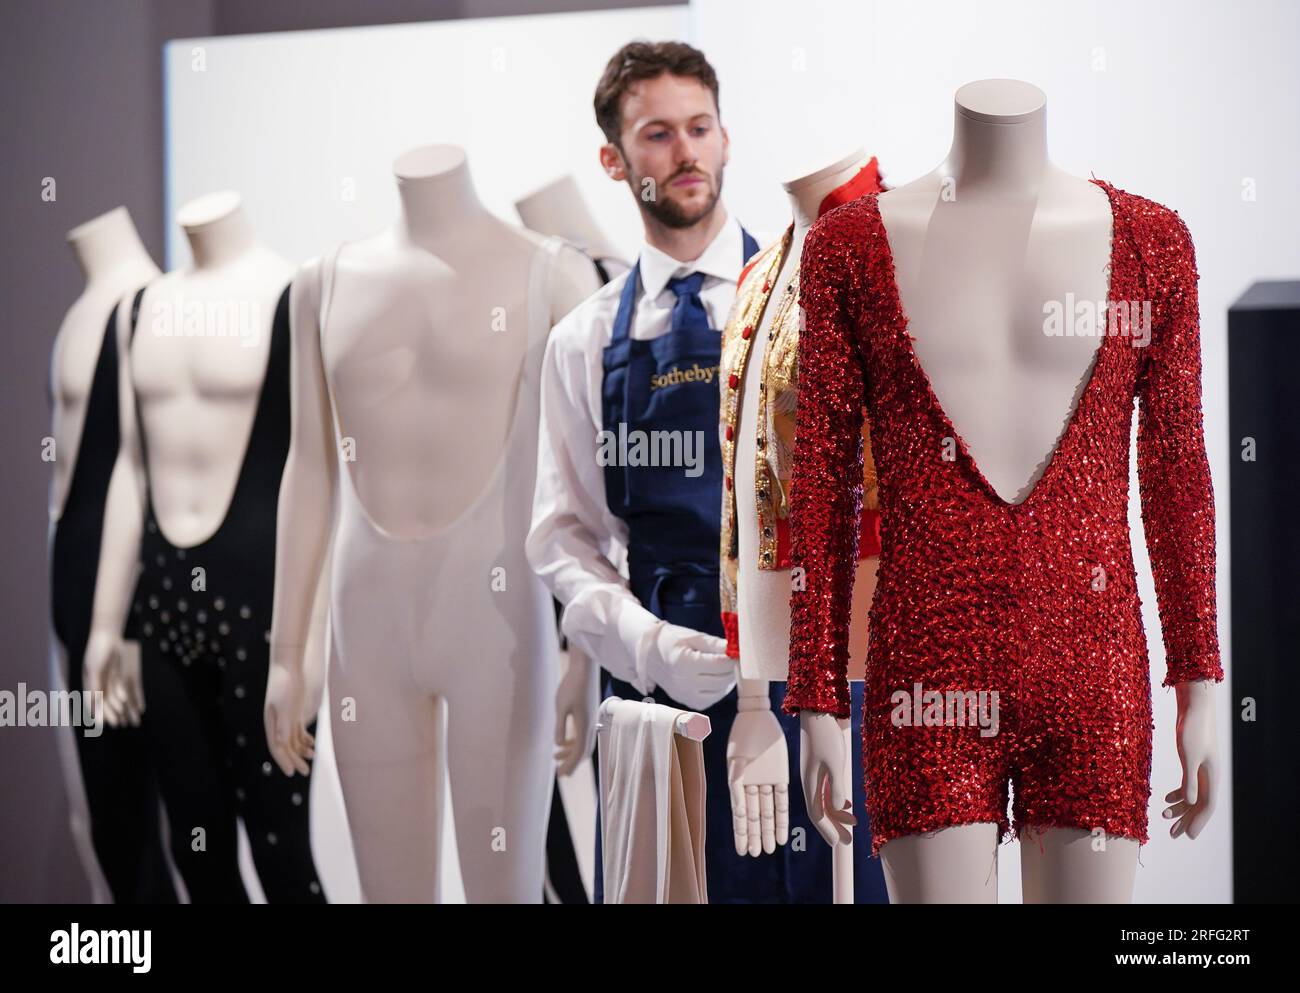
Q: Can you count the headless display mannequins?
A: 6